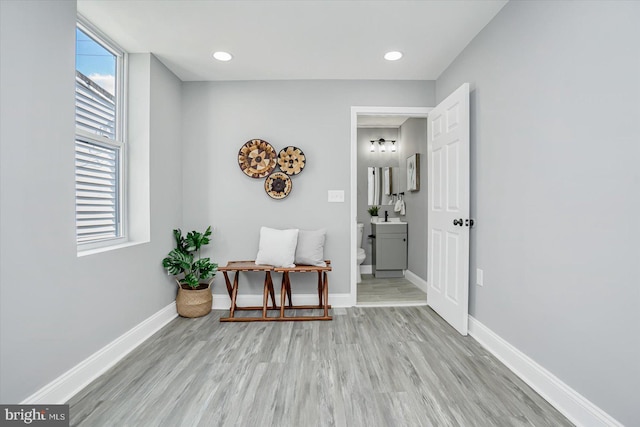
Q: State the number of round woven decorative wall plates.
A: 3